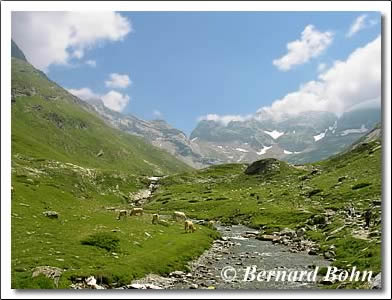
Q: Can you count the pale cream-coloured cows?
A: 5